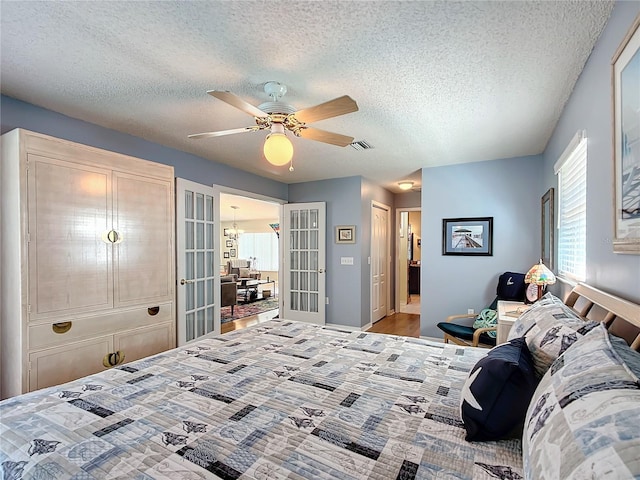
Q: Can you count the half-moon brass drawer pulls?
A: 2